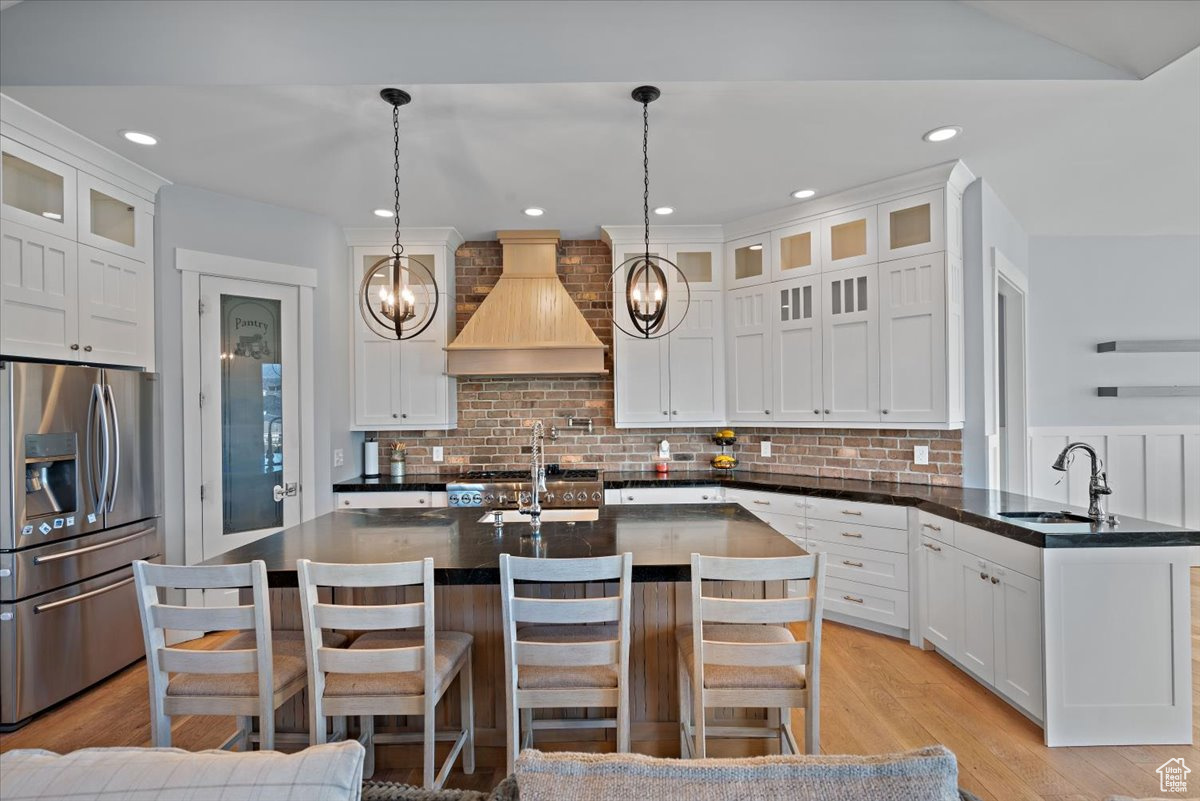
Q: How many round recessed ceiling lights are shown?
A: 6